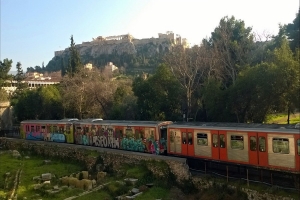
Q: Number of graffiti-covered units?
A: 2